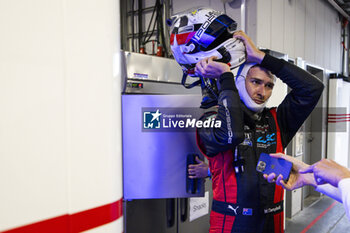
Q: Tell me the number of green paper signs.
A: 0